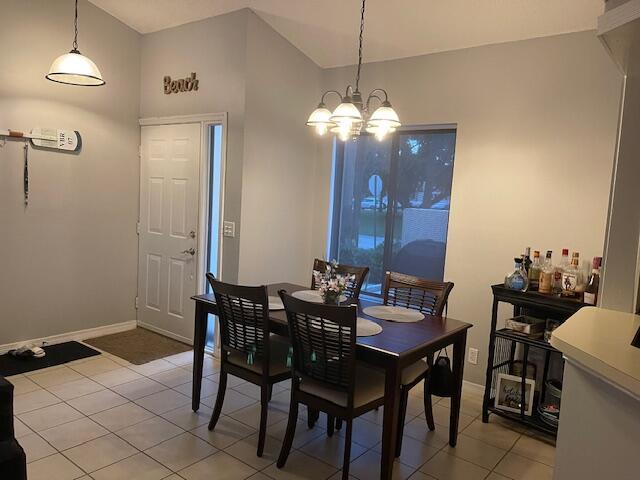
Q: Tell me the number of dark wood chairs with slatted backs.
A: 4